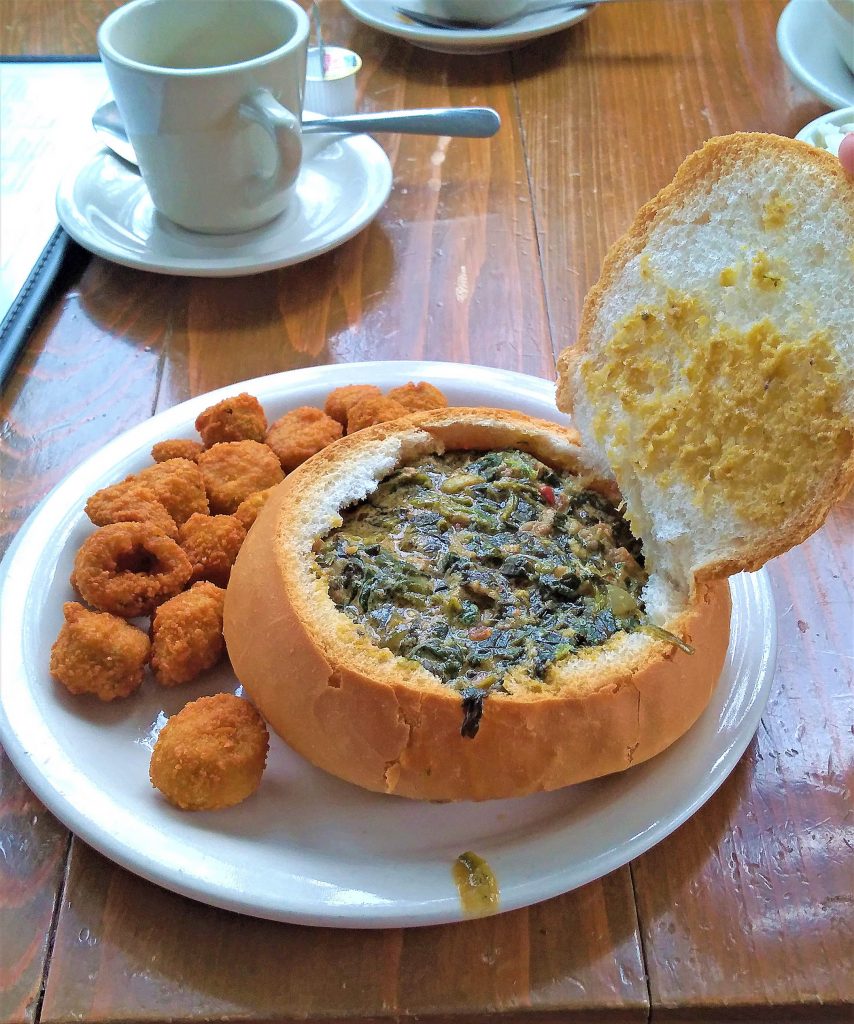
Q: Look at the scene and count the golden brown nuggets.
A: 15